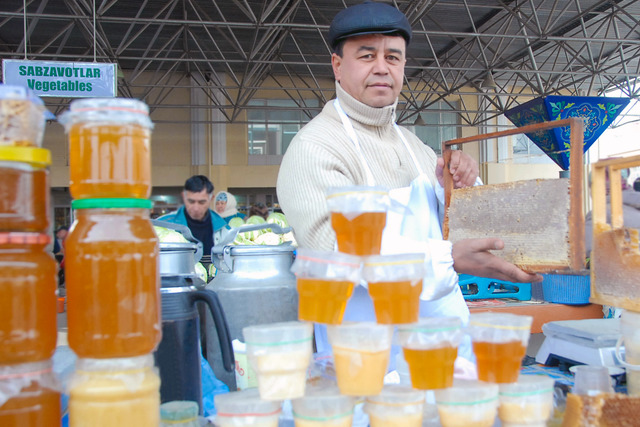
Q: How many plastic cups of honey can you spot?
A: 12